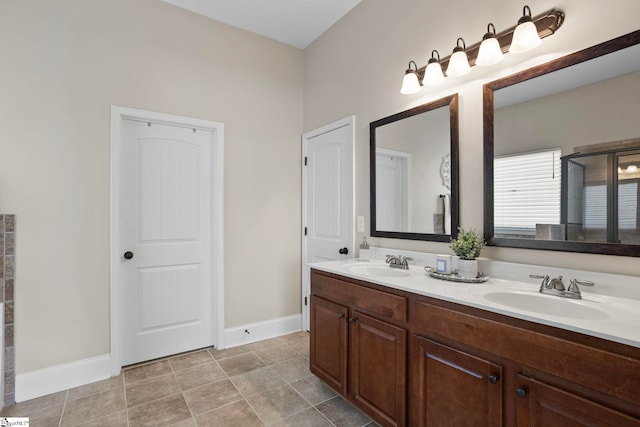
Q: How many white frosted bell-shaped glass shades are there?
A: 5